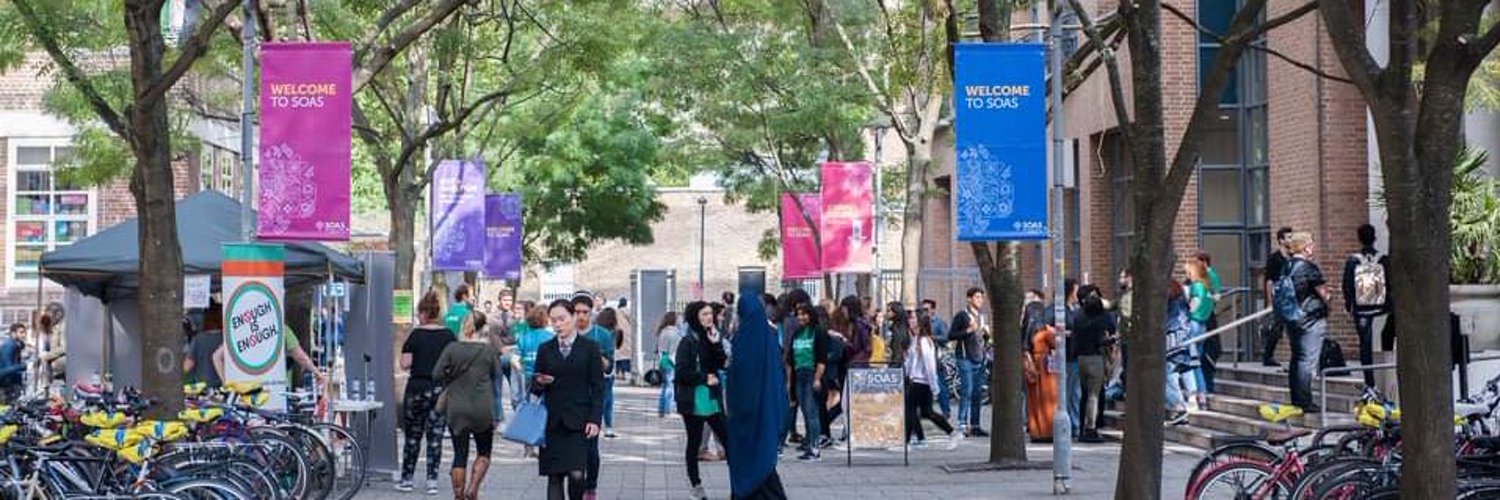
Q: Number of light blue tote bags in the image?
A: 1